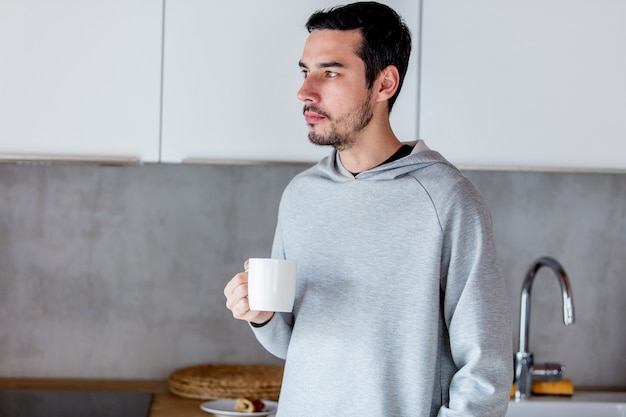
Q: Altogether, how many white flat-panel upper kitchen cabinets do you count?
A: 3